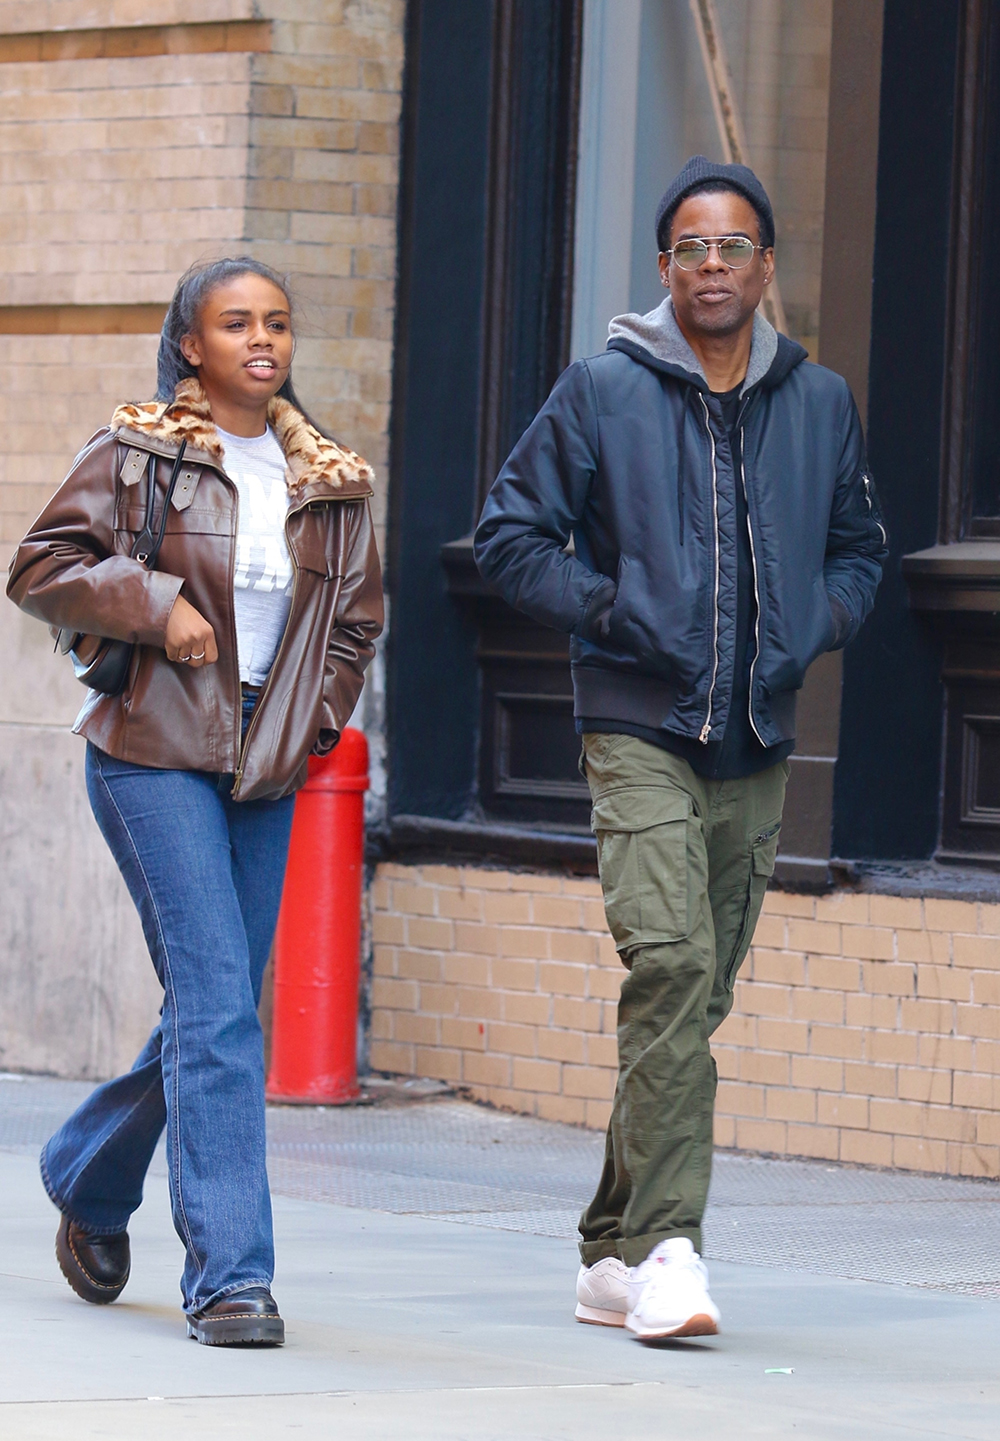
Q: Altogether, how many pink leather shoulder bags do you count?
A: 0